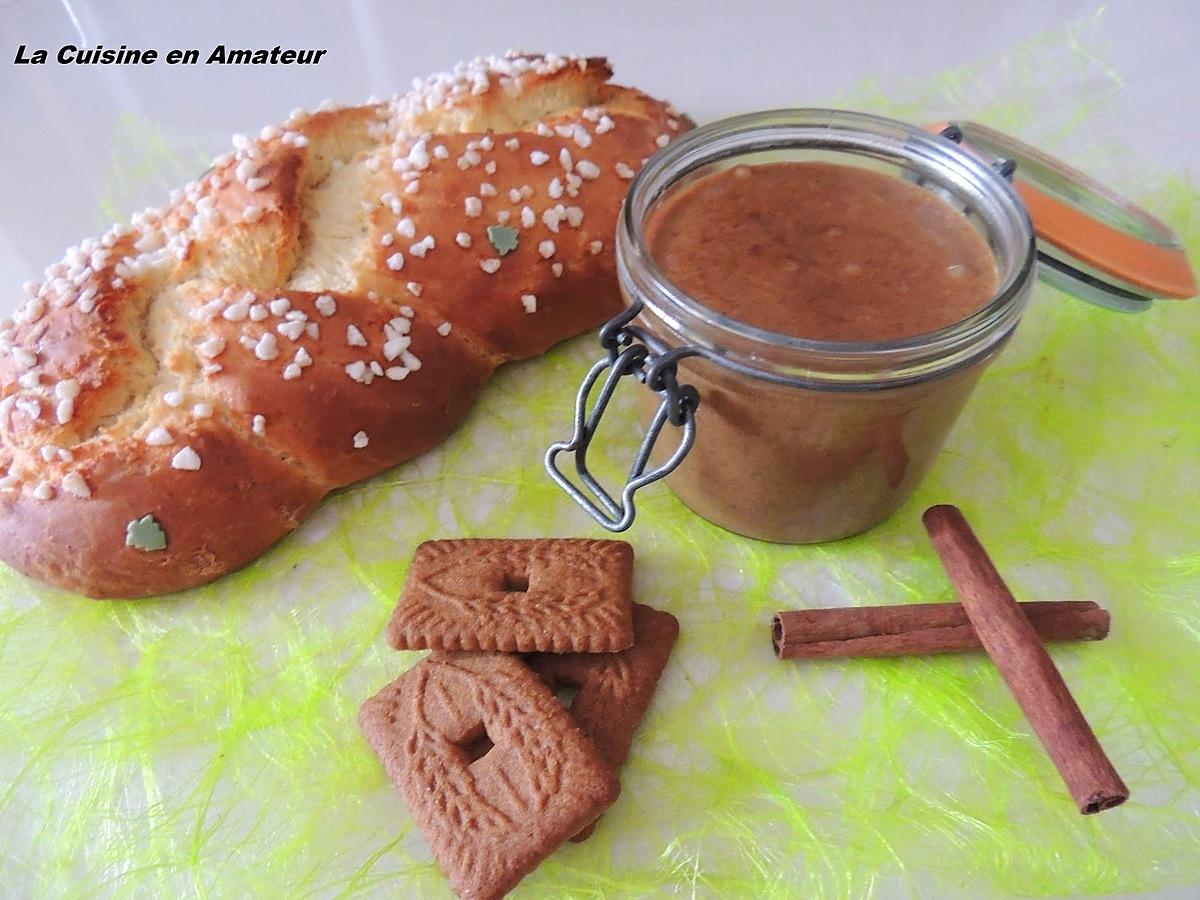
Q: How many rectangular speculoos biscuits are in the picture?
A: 3